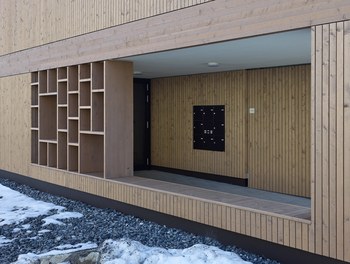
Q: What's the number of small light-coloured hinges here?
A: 4